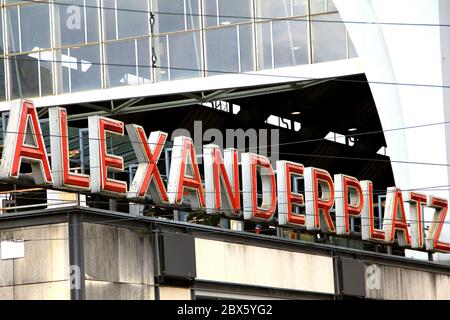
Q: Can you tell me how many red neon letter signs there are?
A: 14